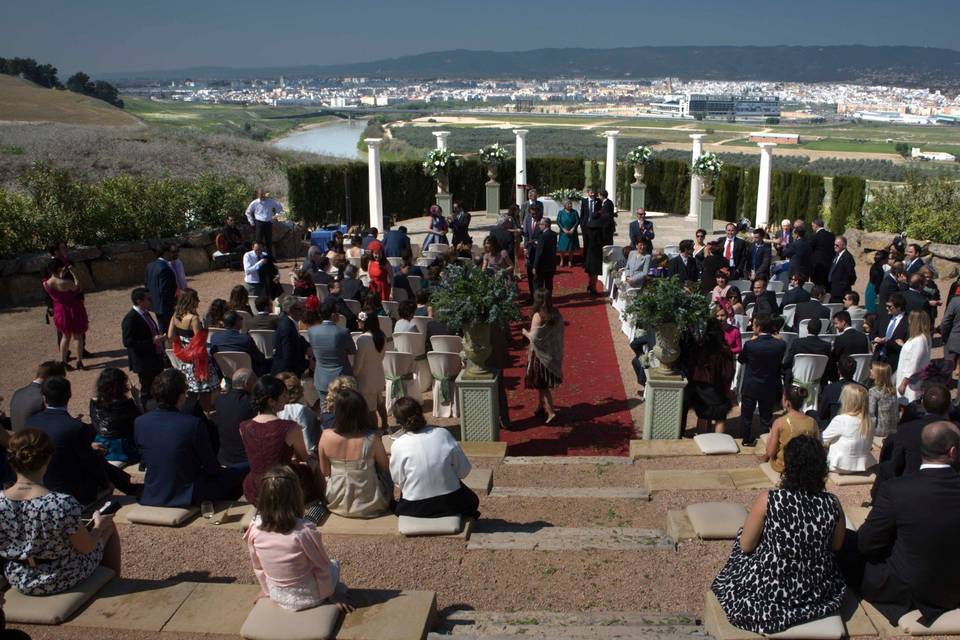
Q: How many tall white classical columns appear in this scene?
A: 6